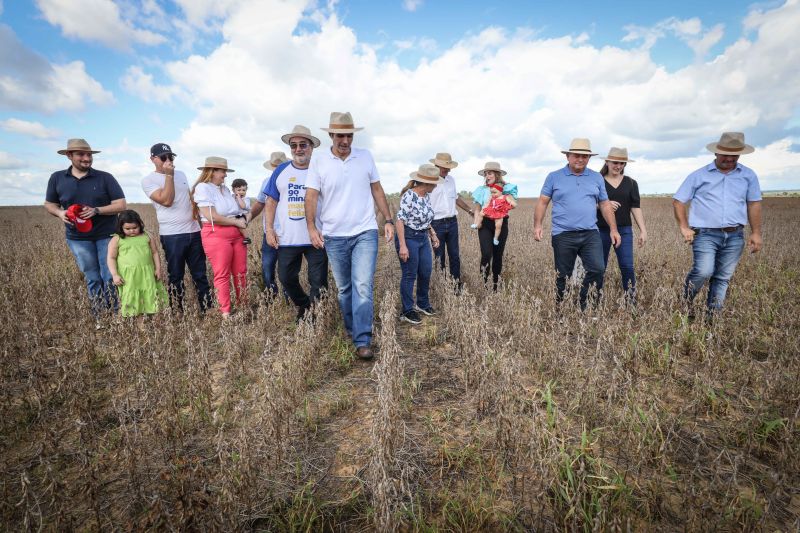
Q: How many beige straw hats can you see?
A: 11